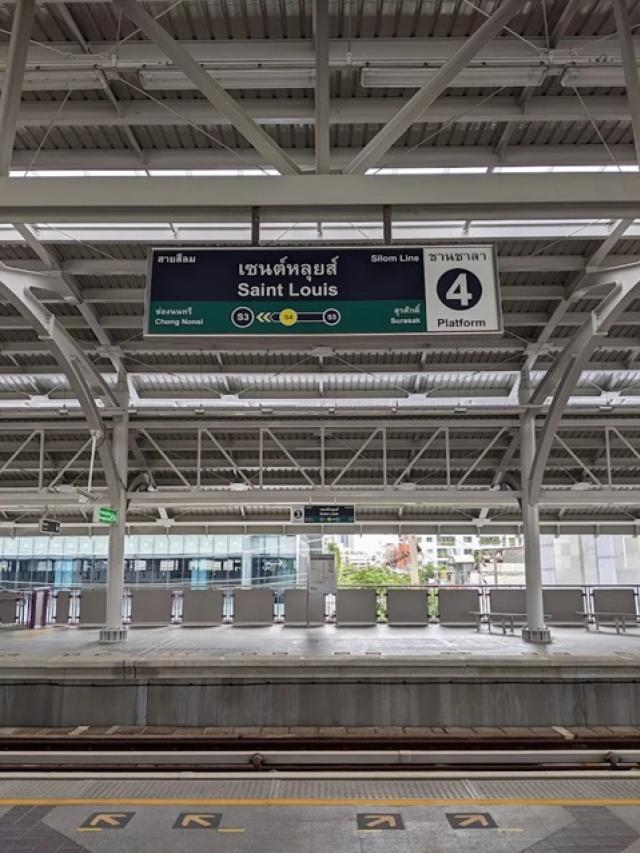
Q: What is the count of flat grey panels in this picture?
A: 13